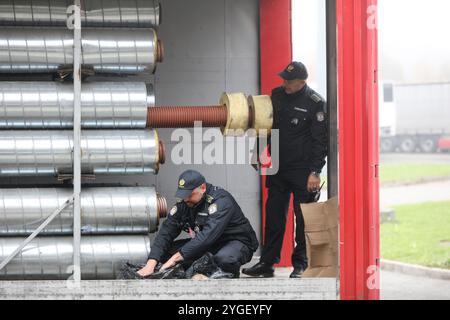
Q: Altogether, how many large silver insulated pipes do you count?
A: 6